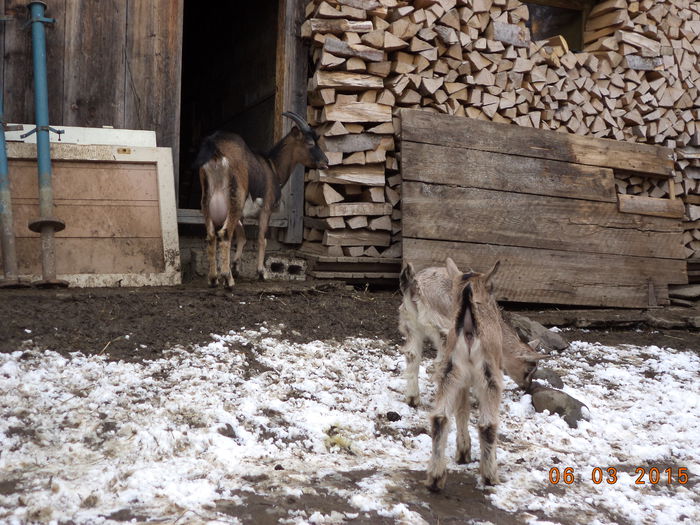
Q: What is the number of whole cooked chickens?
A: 0